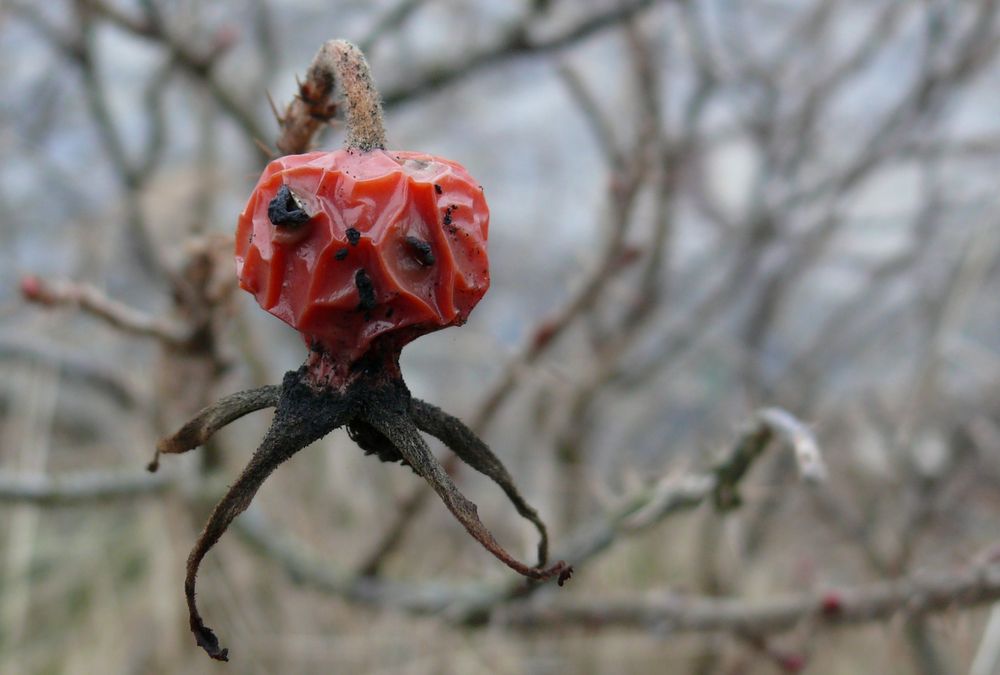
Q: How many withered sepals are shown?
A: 4